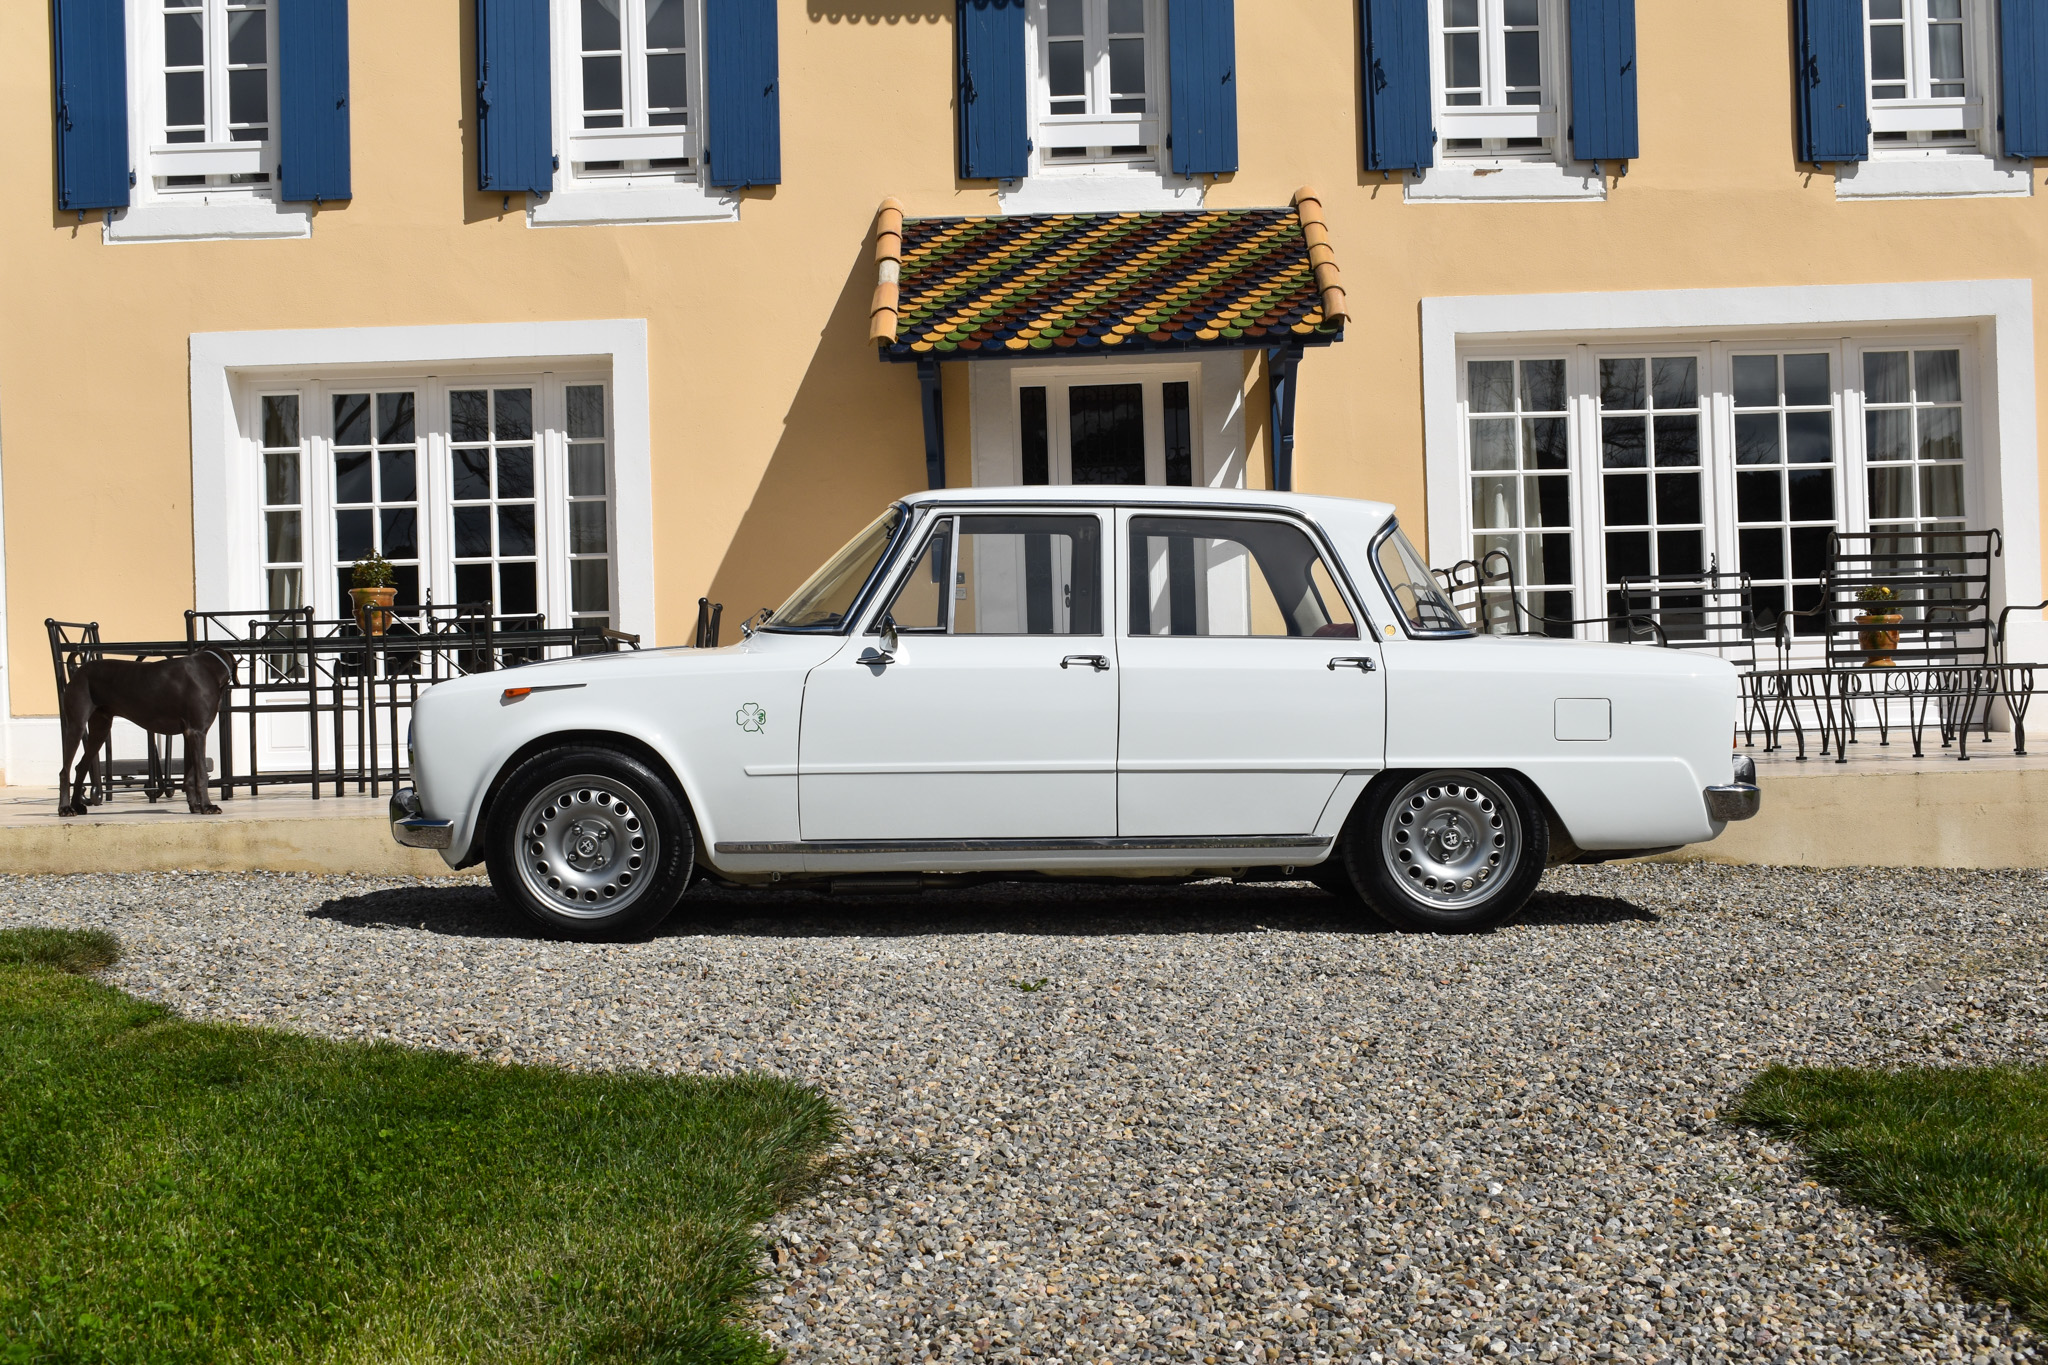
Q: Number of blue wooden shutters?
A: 10